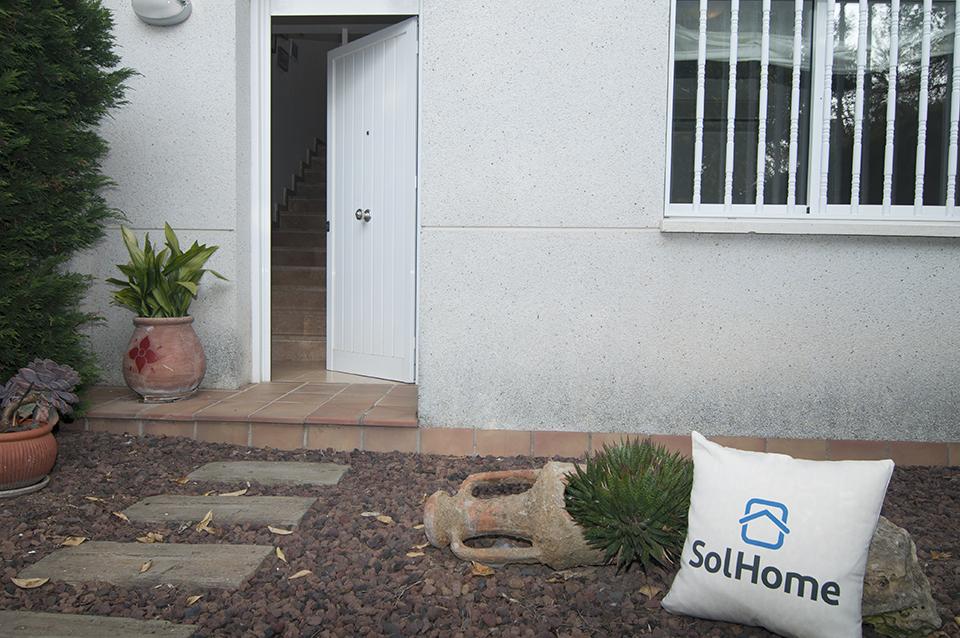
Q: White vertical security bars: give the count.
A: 9